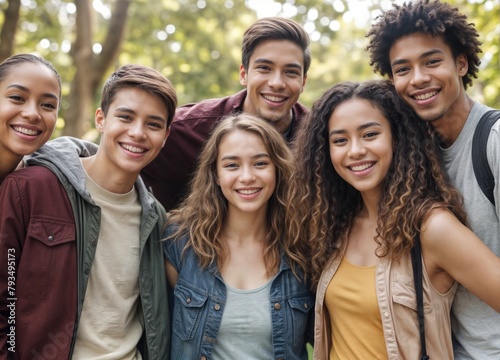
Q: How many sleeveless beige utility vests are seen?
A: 1